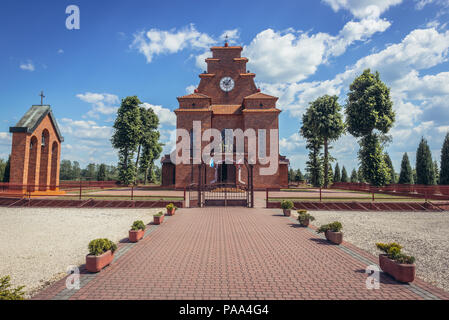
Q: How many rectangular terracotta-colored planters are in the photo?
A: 8